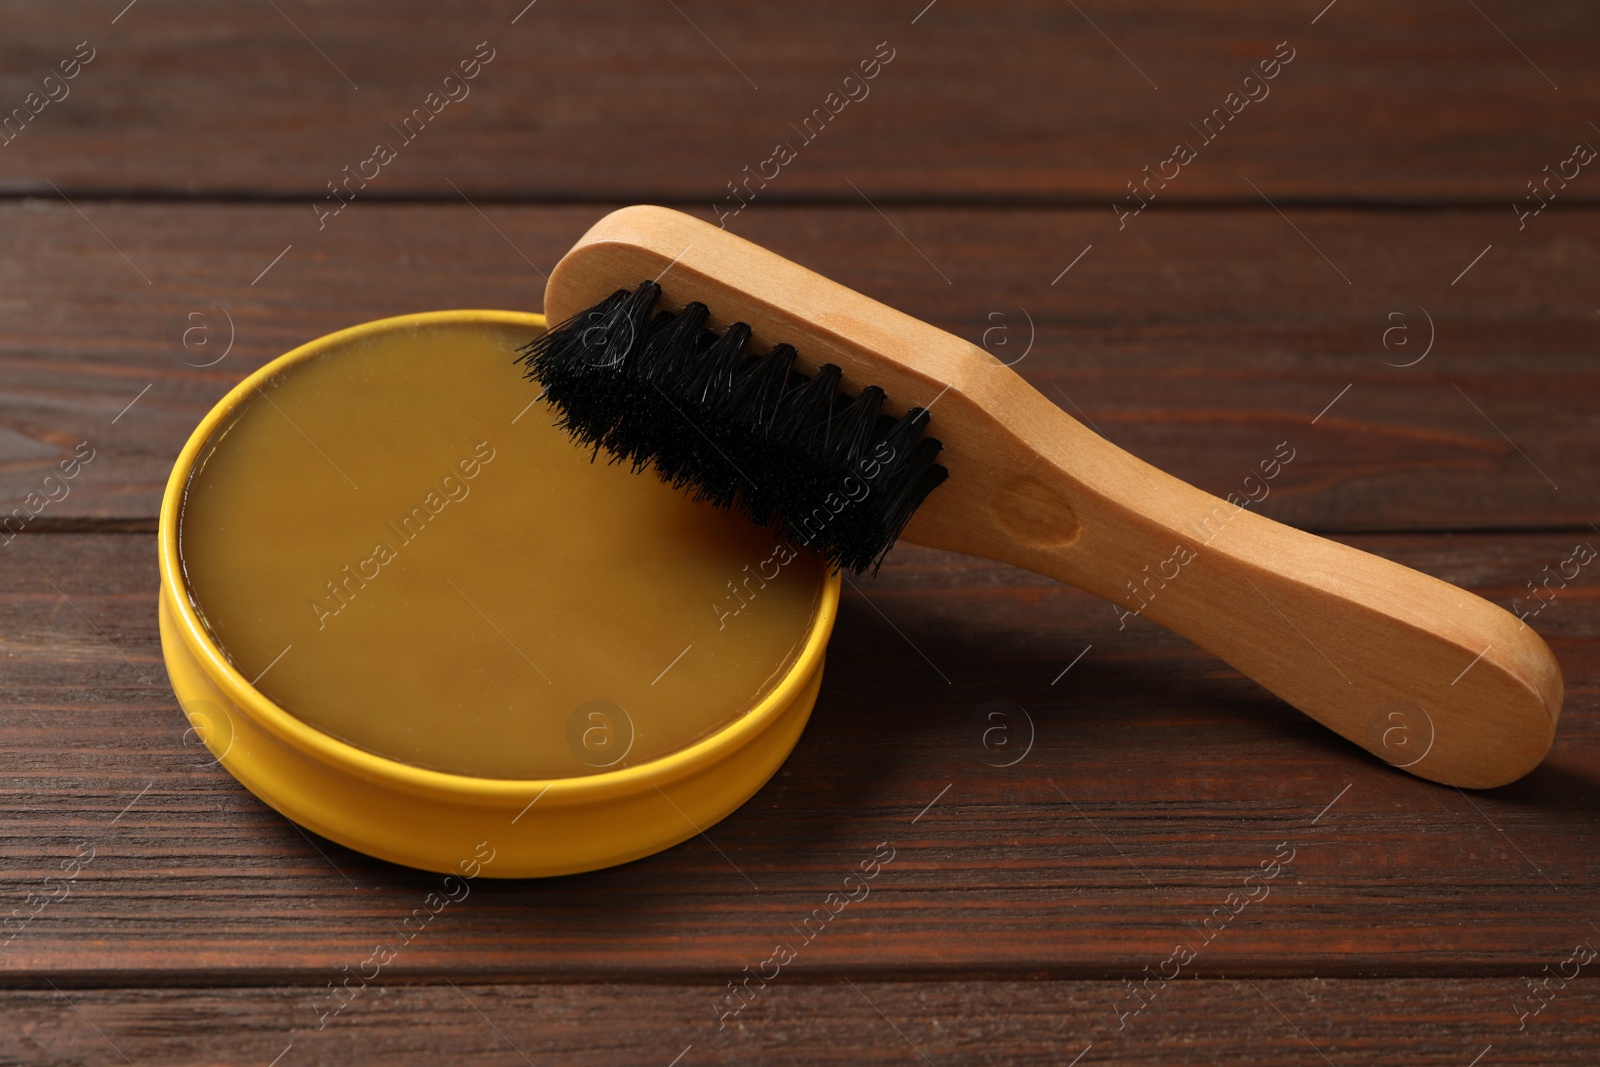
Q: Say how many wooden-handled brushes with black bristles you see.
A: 1